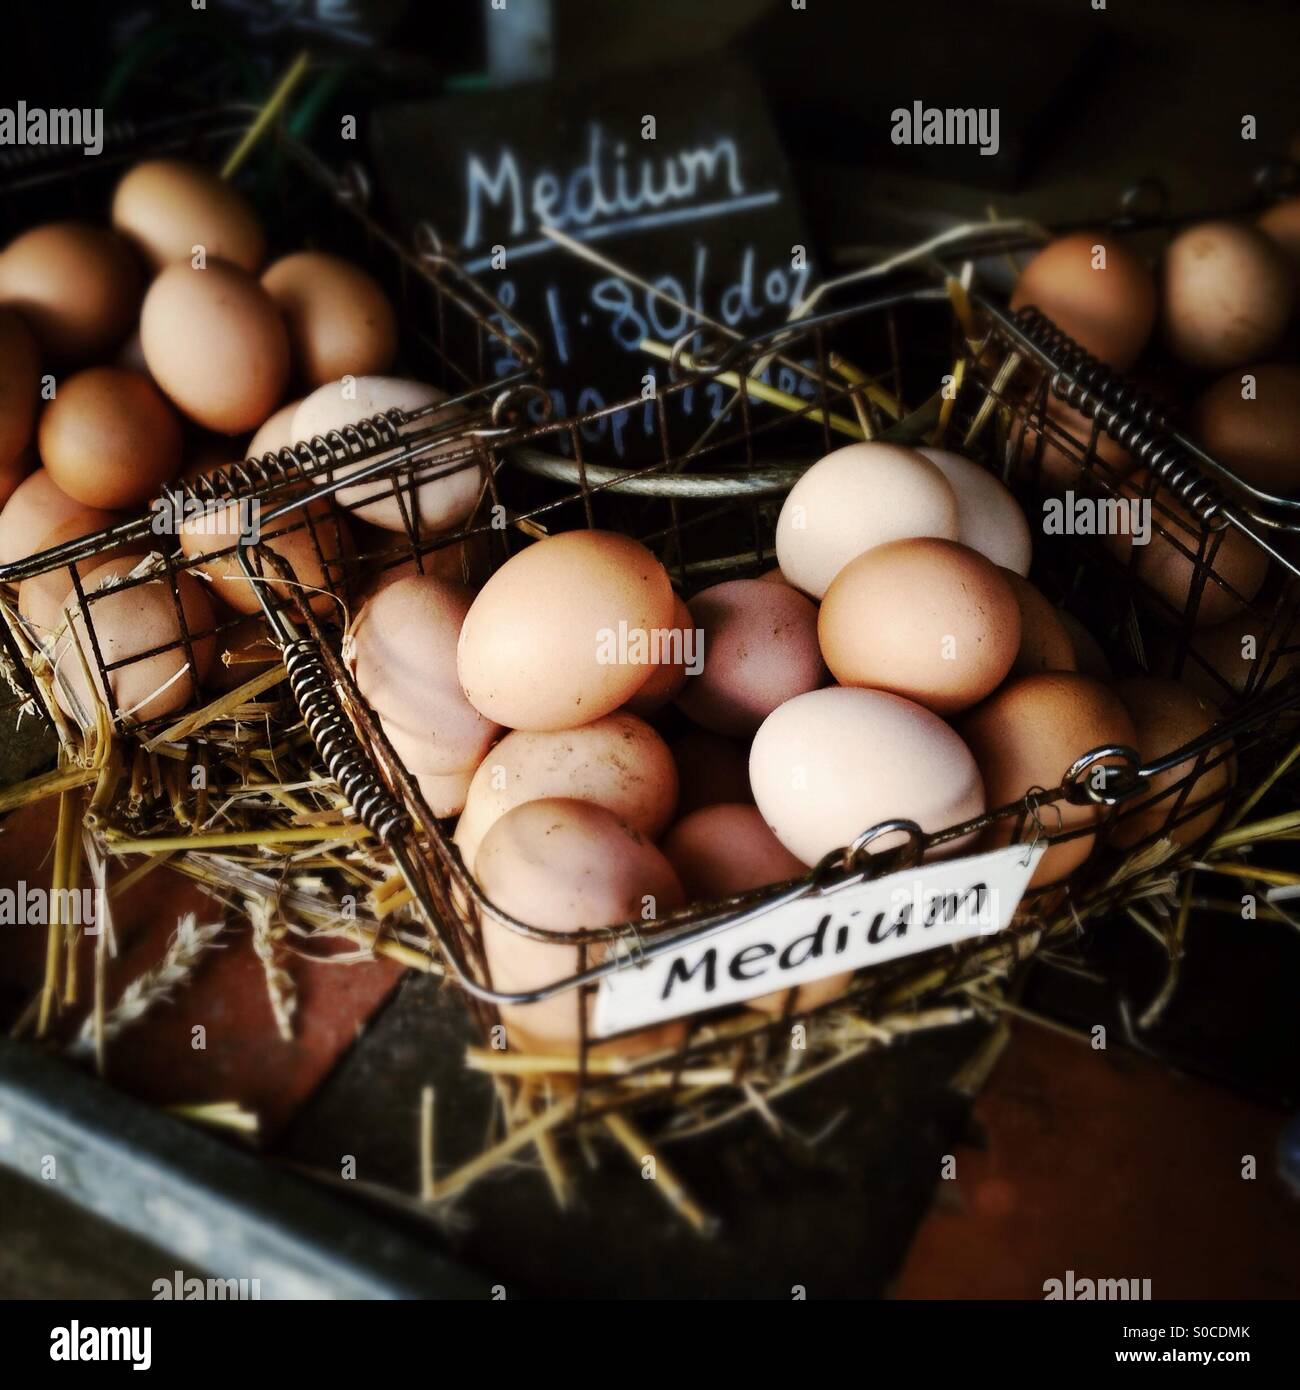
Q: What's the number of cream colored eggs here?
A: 4